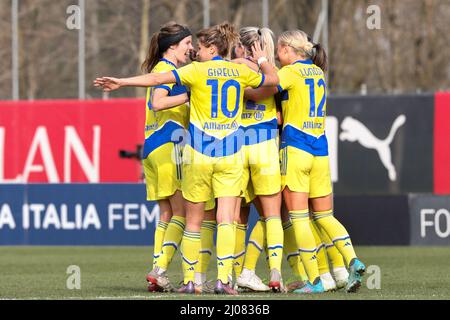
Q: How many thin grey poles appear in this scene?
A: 5